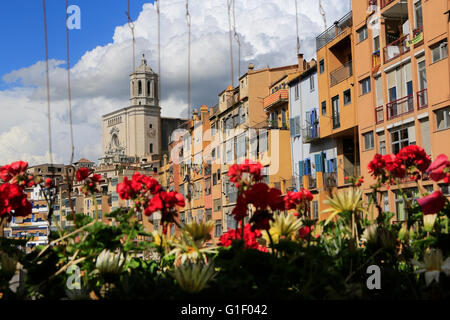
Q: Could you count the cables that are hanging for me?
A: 9